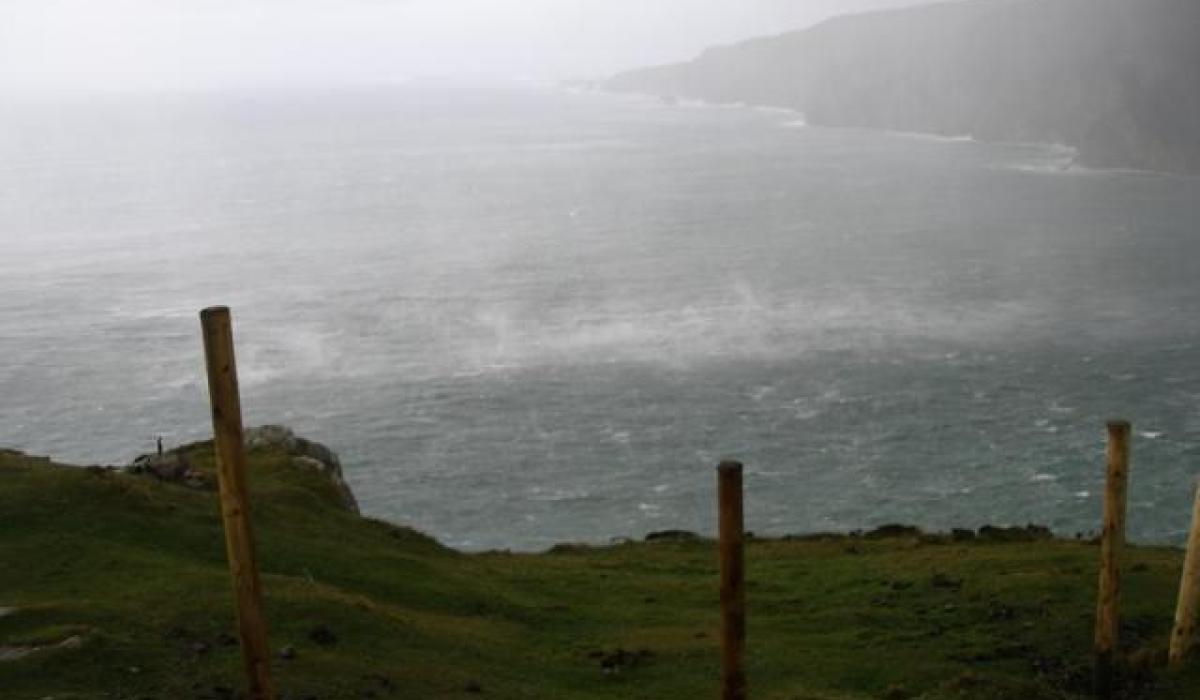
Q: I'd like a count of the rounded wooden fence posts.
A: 4